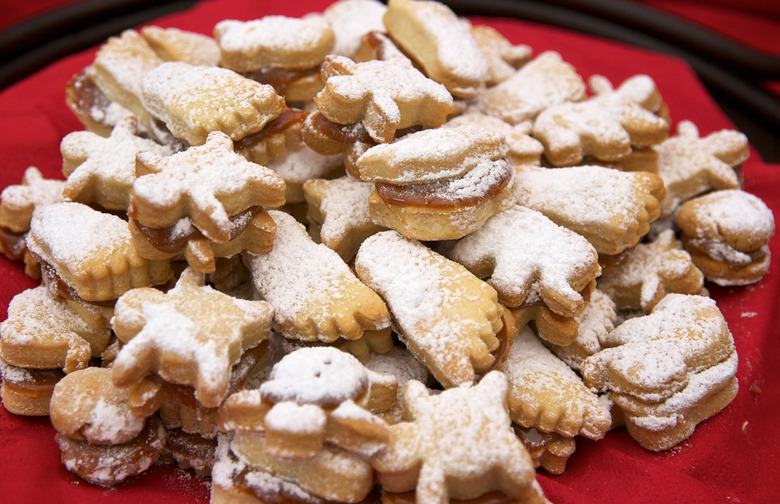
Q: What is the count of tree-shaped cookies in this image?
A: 0